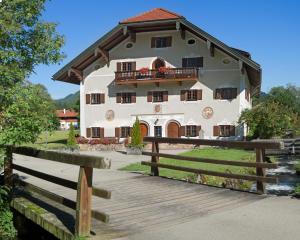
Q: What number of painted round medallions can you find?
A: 2